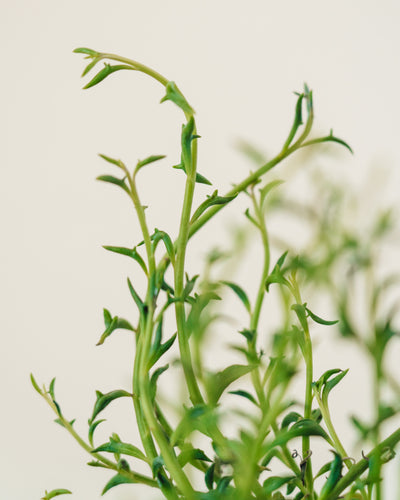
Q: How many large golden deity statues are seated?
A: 0